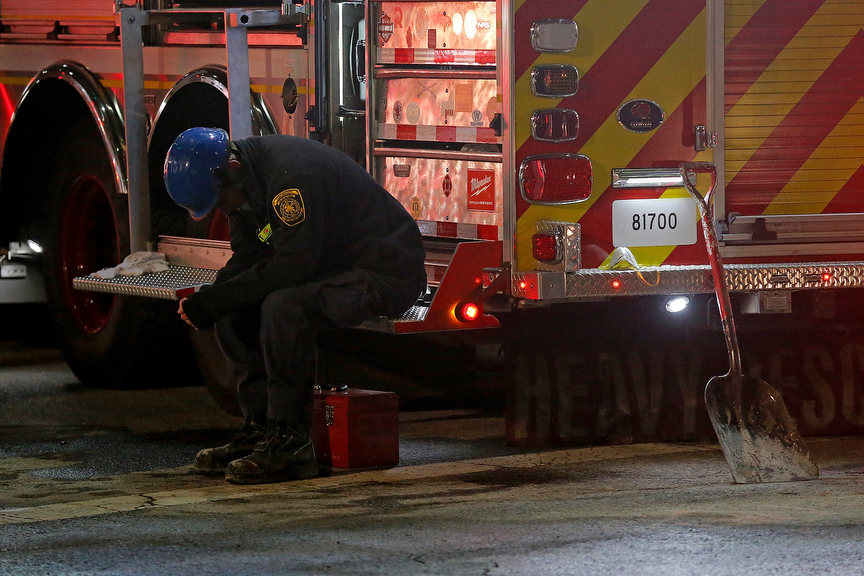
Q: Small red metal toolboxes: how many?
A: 1